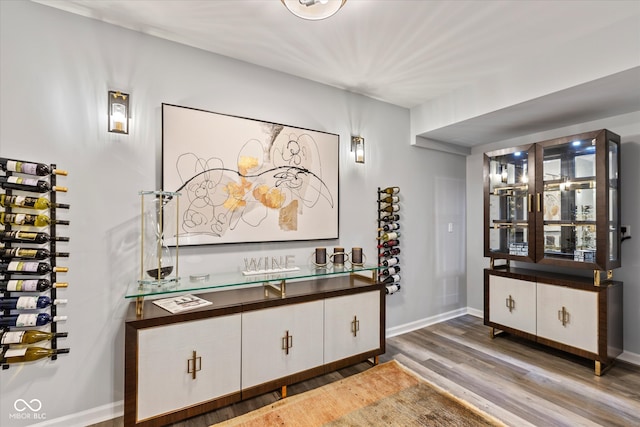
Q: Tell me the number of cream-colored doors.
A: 5